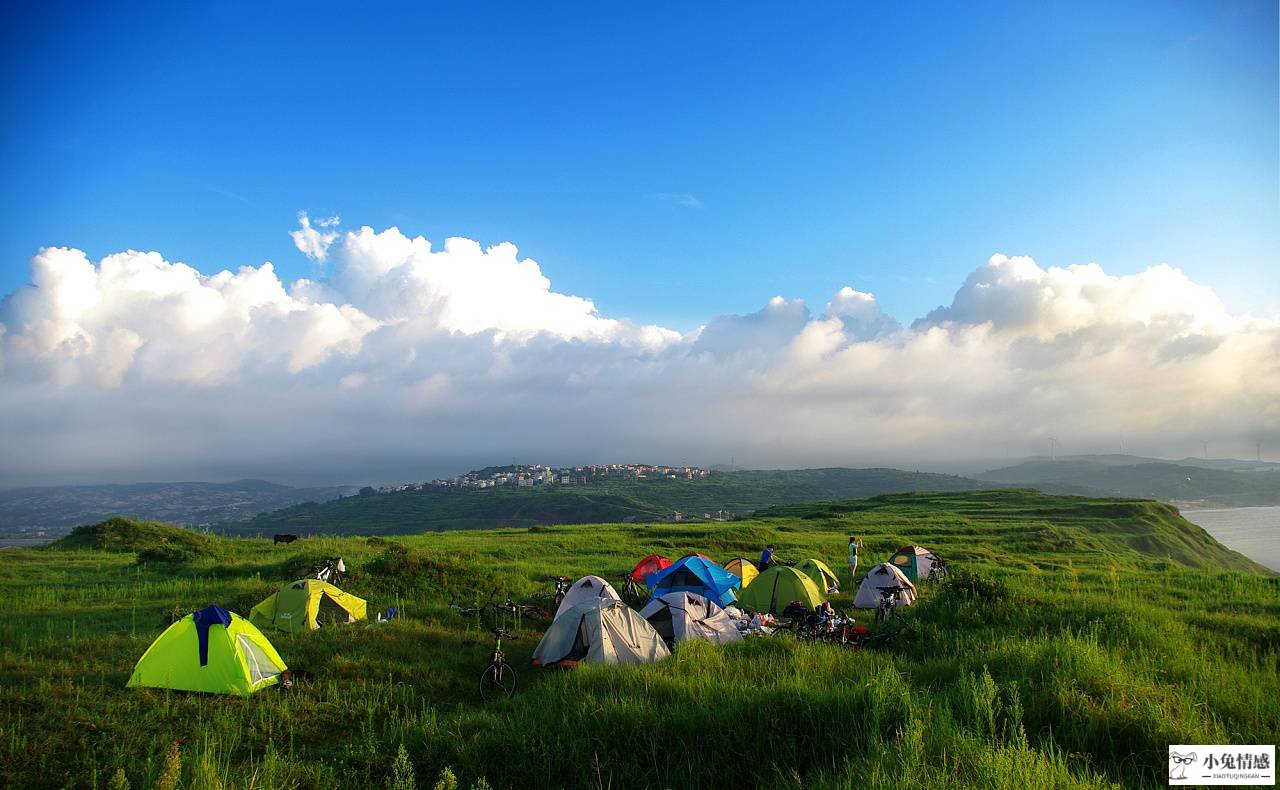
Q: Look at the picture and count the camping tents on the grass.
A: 13